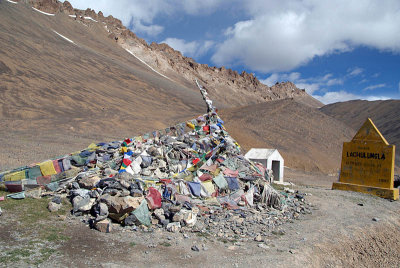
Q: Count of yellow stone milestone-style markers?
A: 1